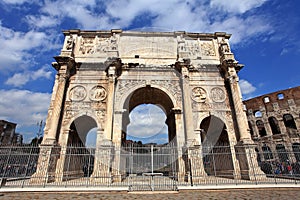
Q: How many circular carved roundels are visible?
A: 4